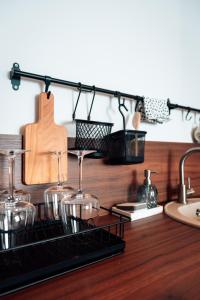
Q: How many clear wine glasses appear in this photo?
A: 4